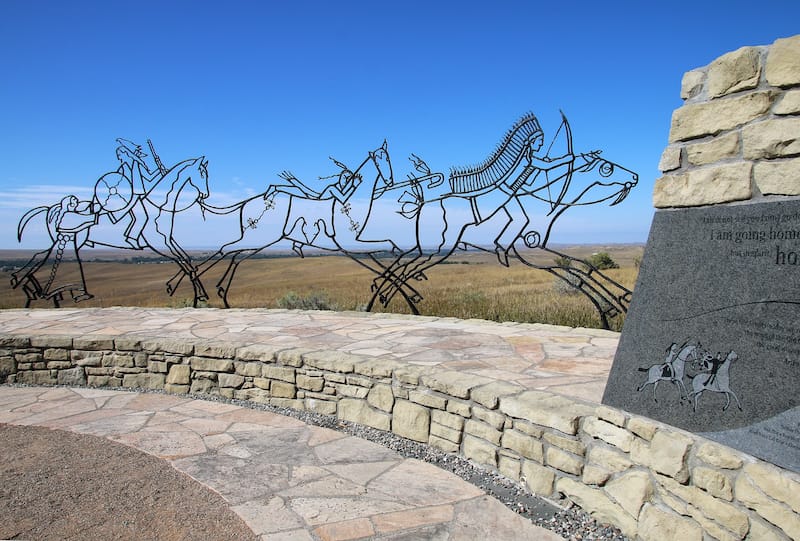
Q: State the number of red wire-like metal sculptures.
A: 0